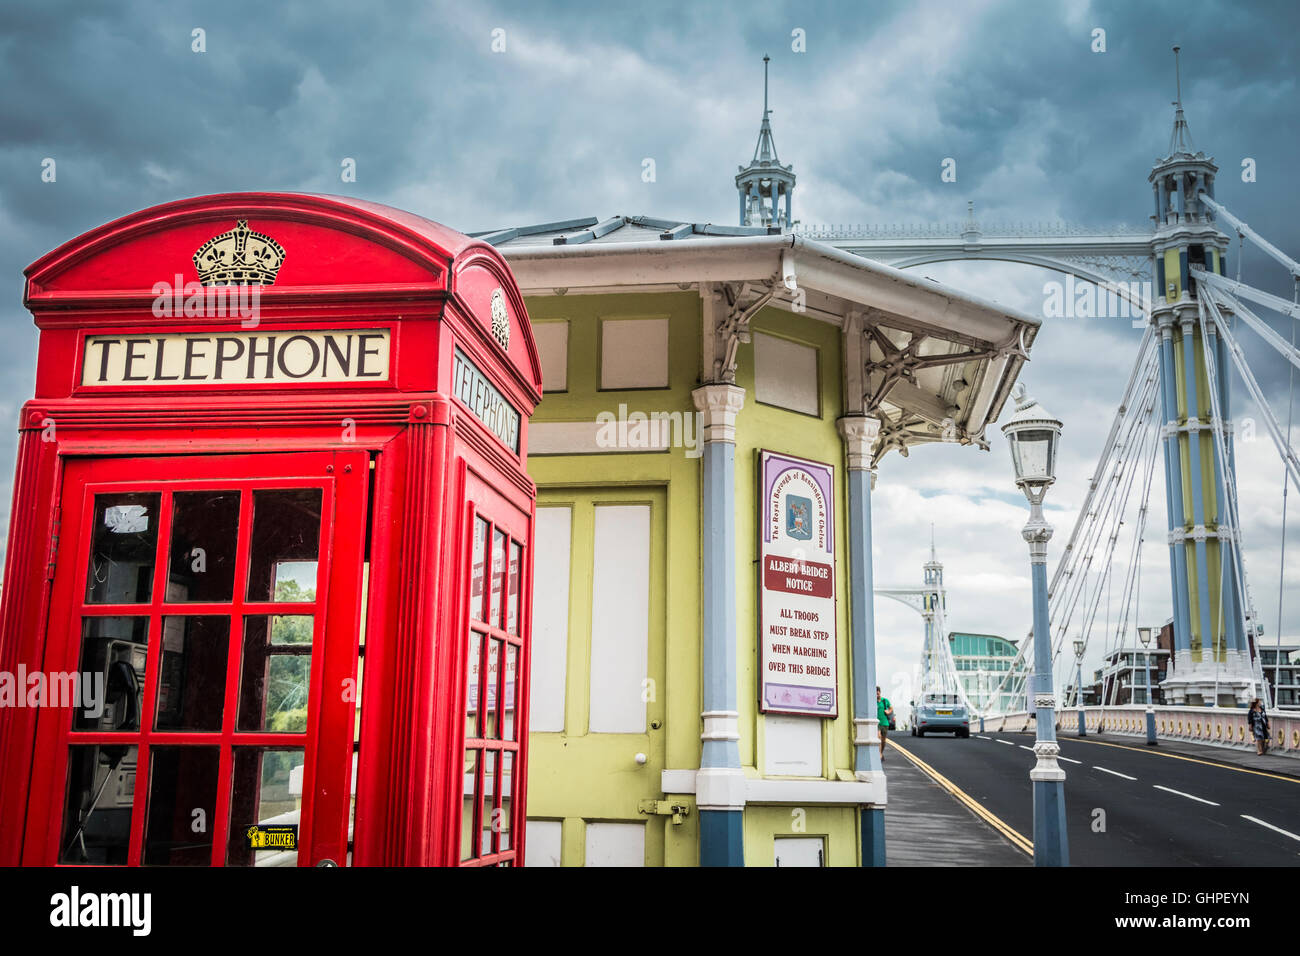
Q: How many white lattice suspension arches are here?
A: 2